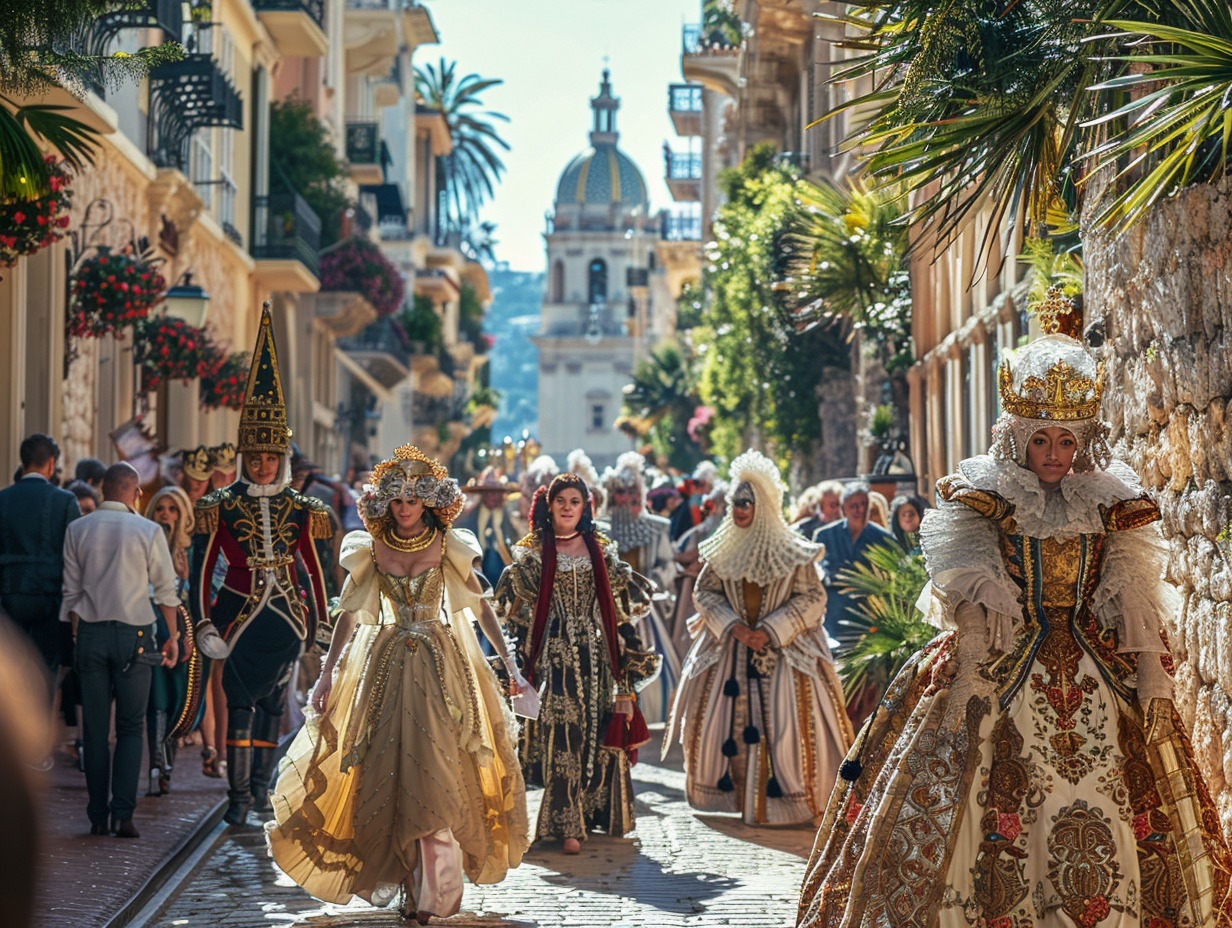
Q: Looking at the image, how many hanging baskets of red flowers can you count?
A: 4